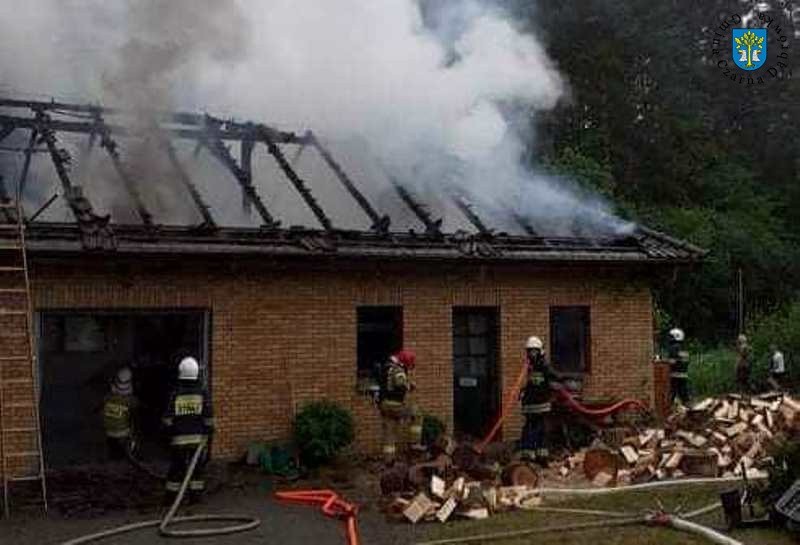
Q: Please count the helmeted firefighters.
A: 5